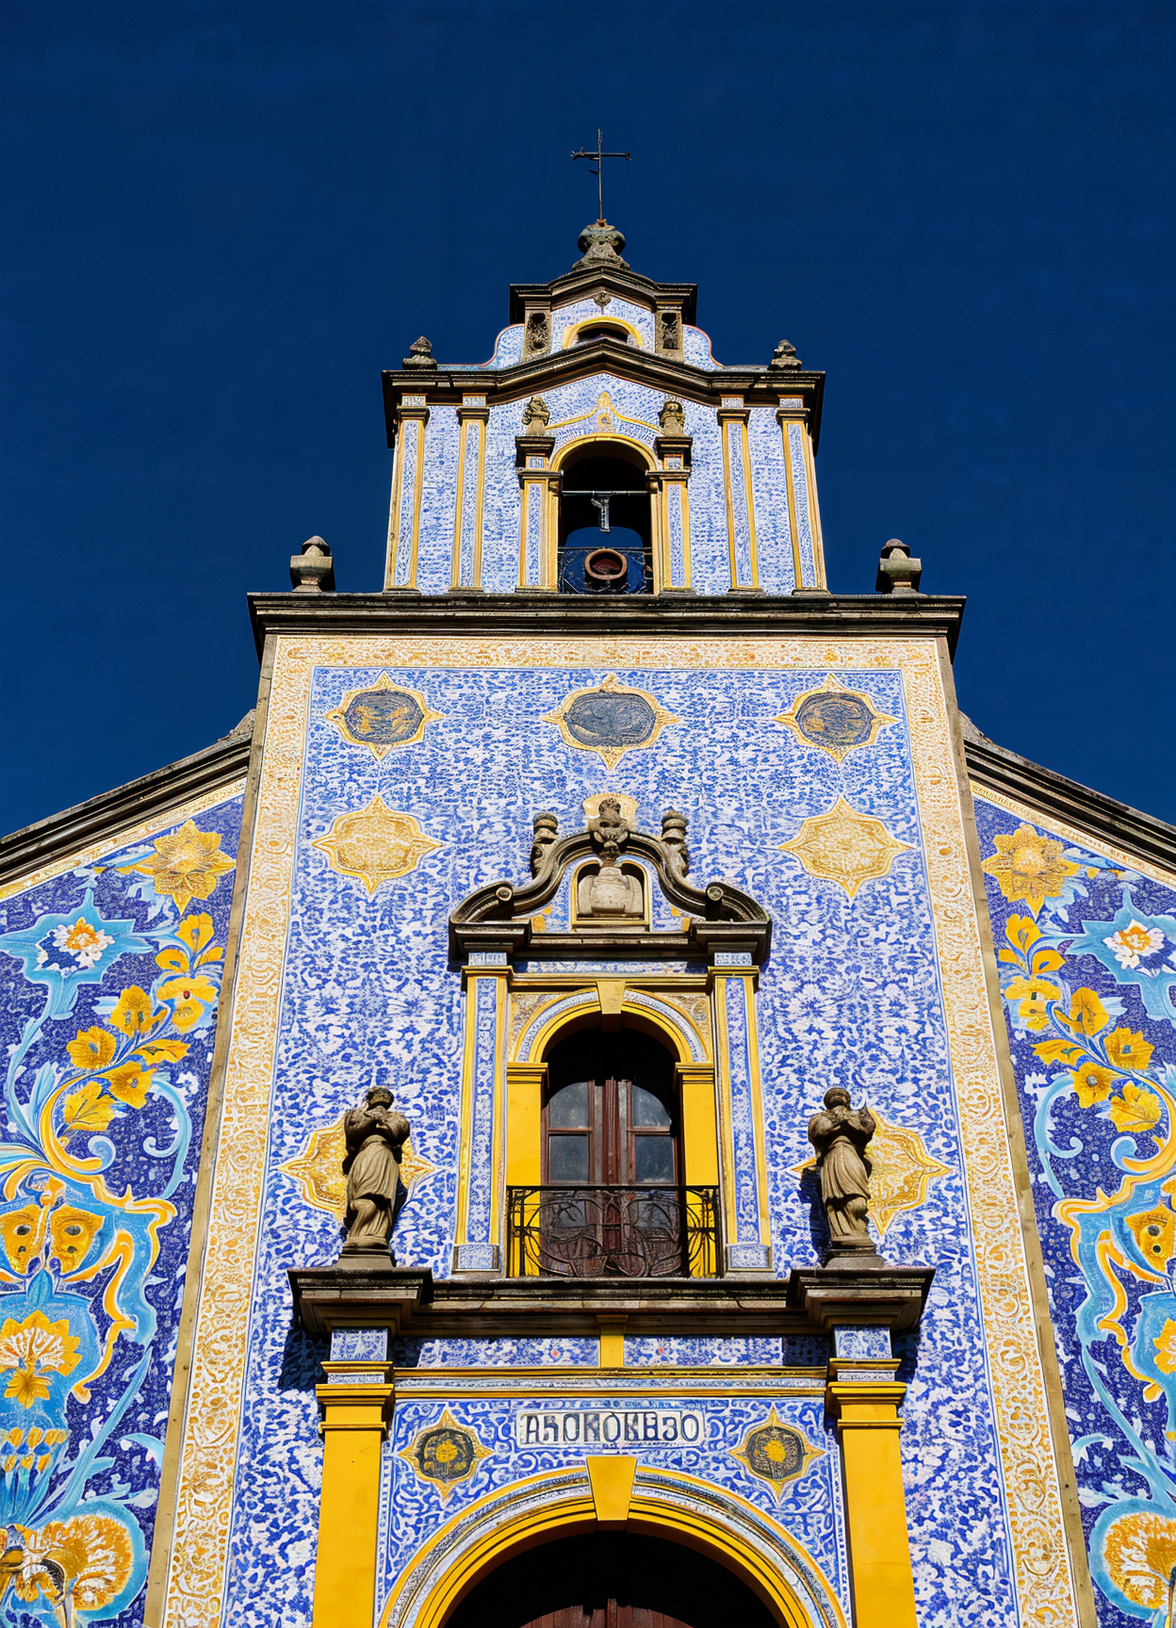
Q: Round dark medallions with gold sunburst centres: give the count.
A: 2